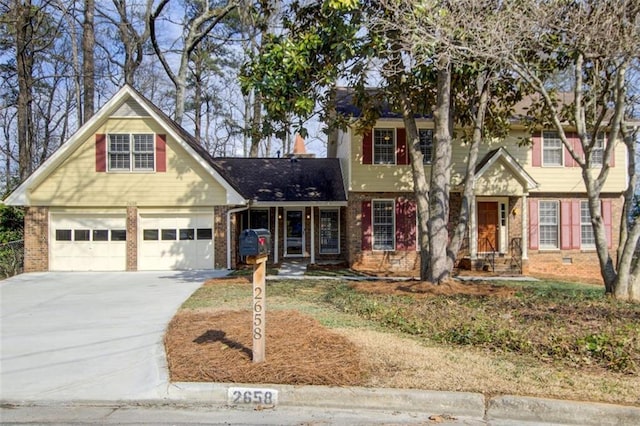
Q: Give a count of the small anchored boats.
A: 0